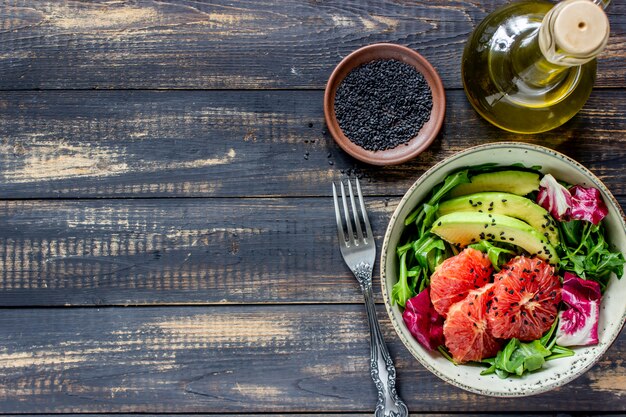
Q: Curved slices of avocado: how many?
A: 3